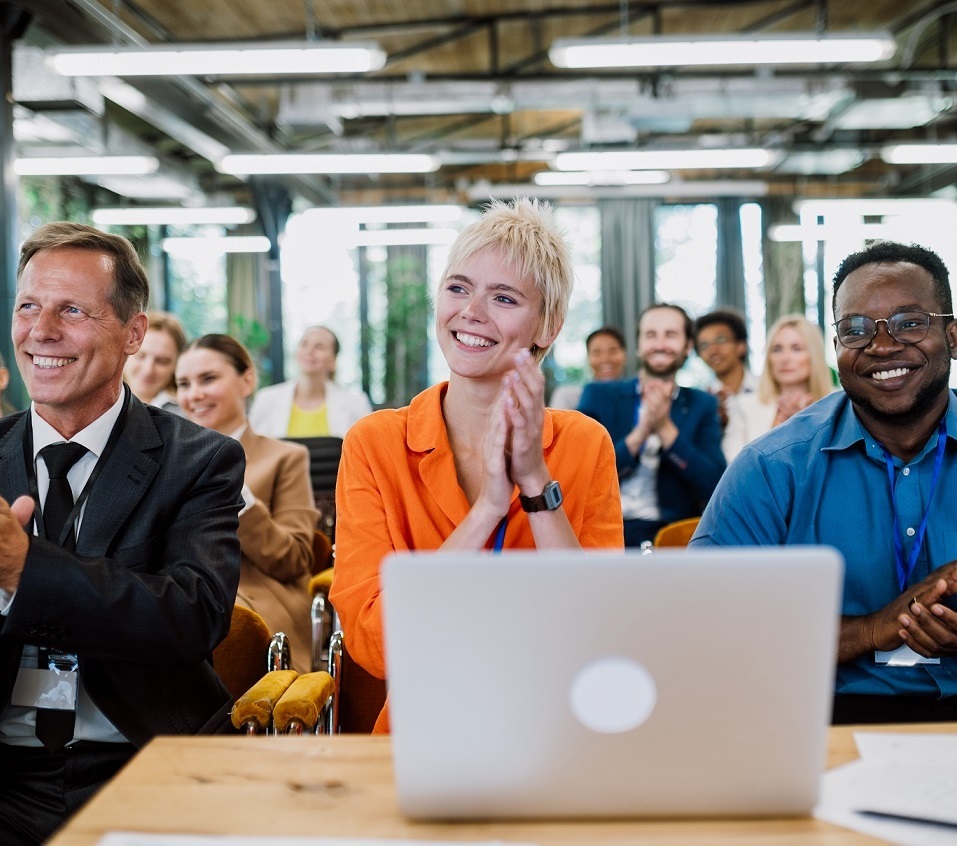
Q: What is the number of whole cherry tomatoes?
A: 0